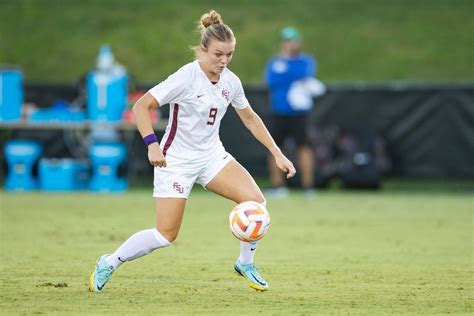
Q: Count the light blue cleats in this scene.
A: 2